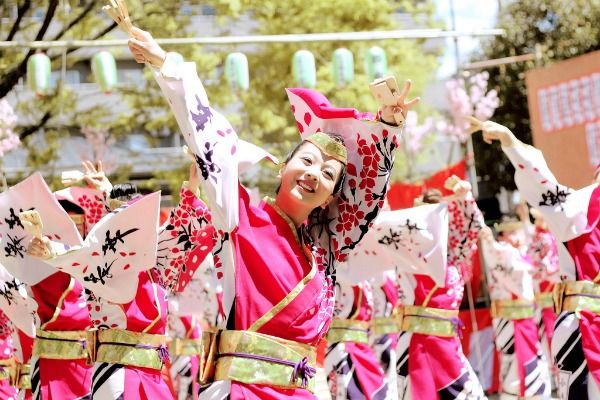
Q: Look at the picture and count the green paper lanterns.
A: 6